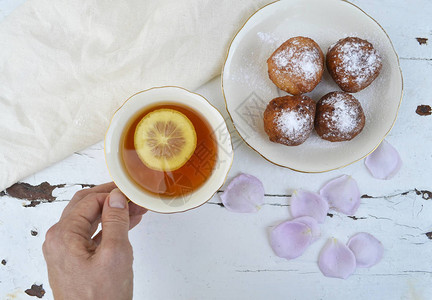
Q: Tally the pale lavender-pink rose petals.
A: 8